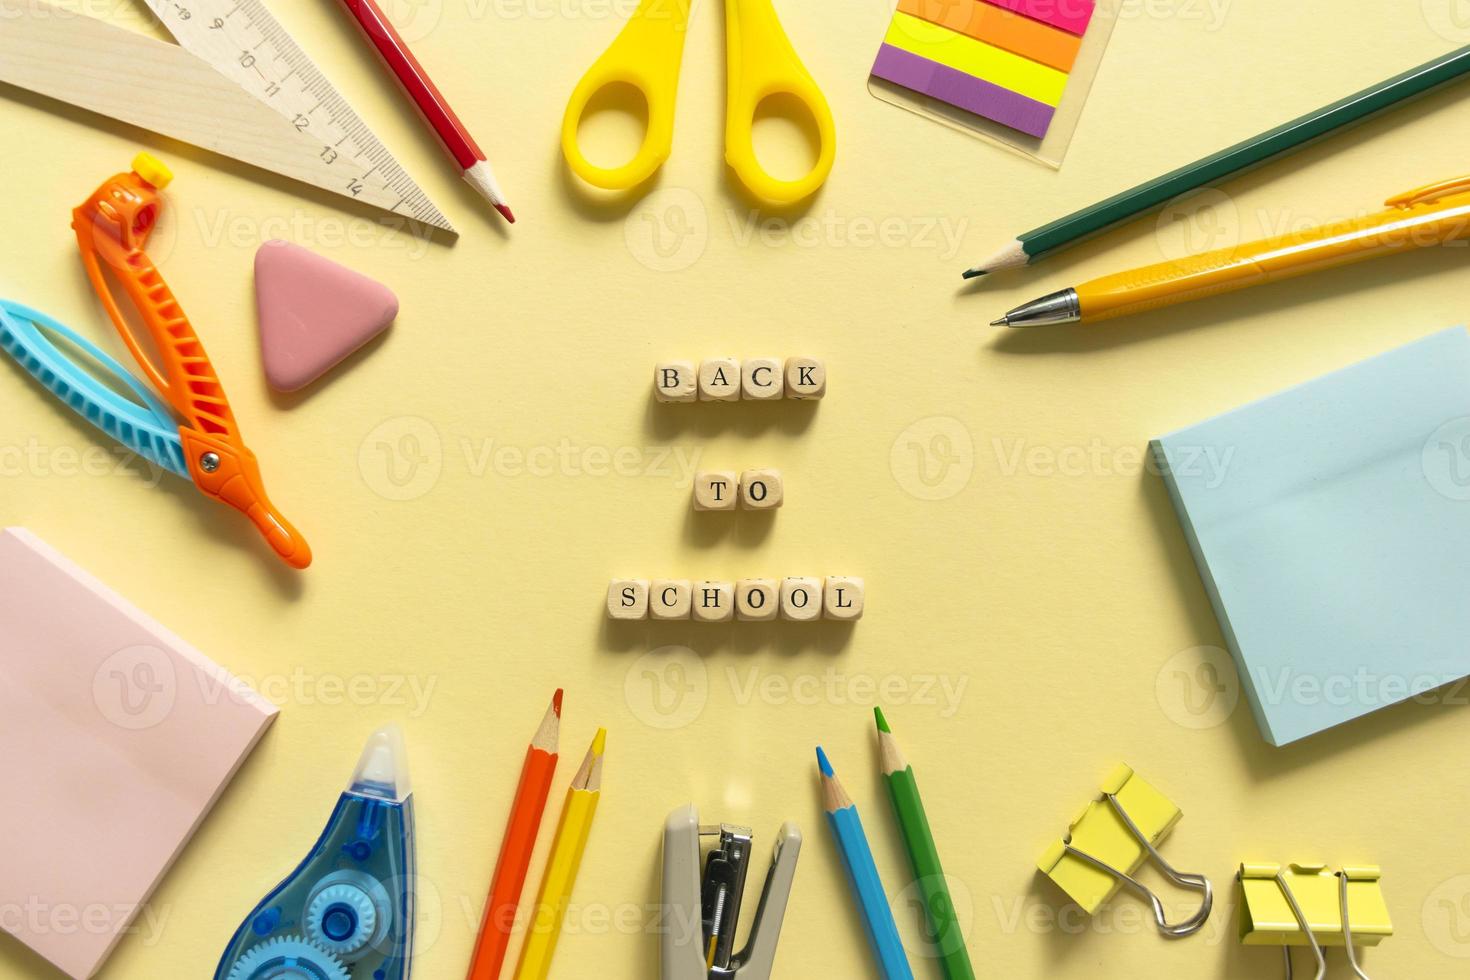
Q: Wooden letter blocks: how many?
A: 12